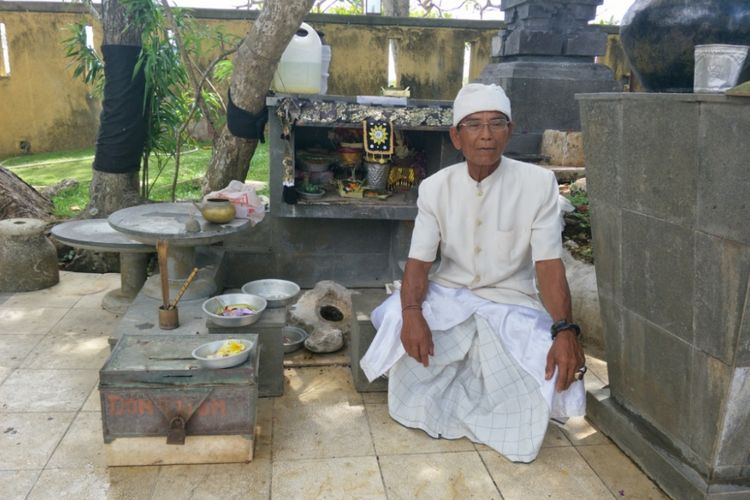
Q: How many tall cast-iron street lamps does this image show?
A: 0